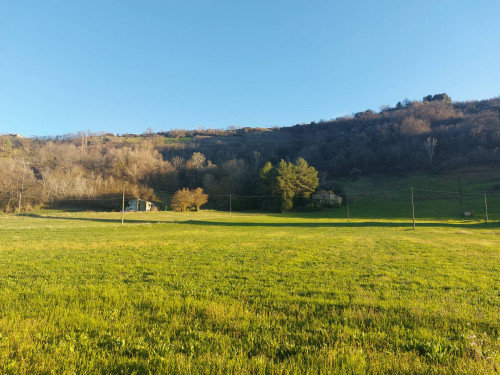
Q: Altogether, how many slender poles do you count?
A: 5